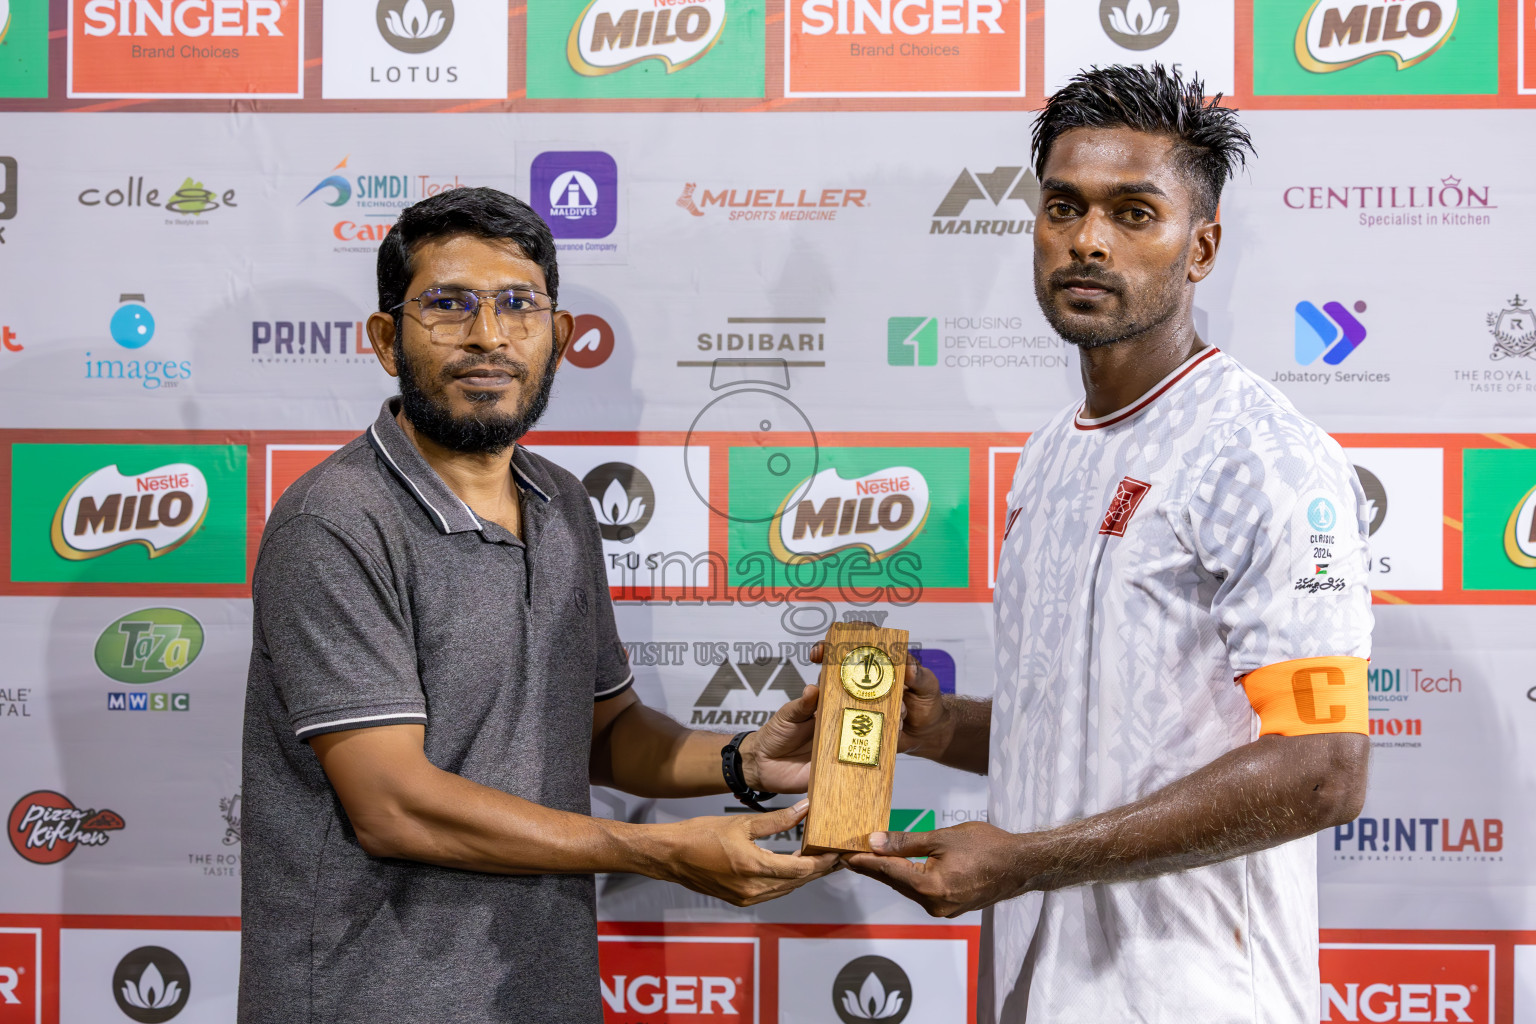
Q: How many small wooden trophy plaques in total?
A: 1